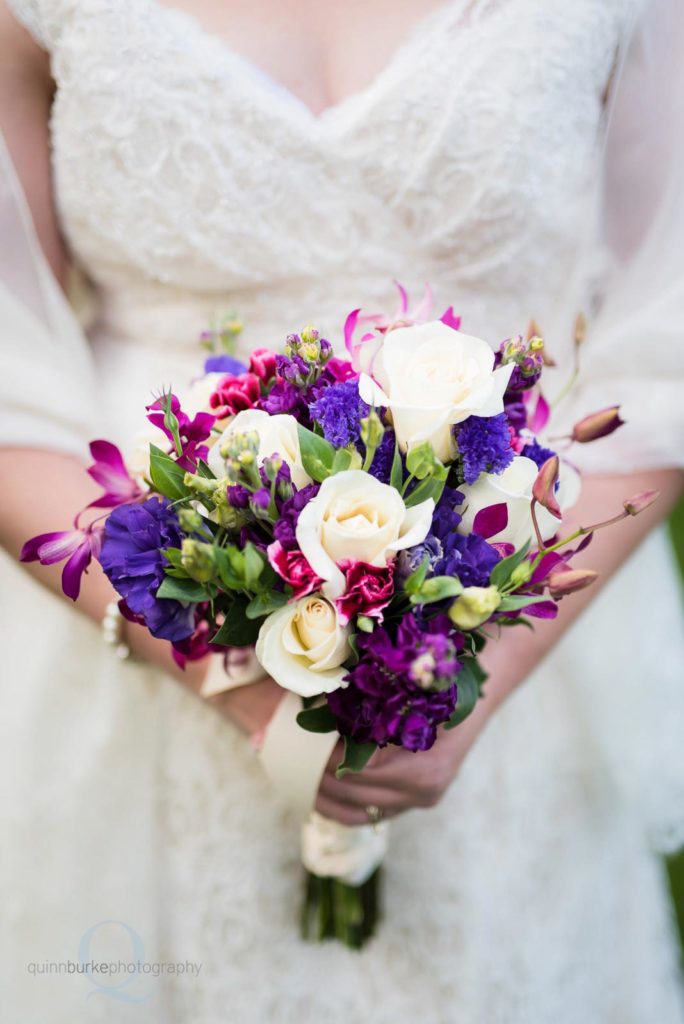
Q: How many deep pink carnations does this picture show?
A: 4